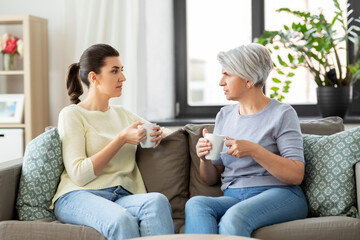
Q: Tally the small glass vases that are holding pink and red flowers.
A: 1